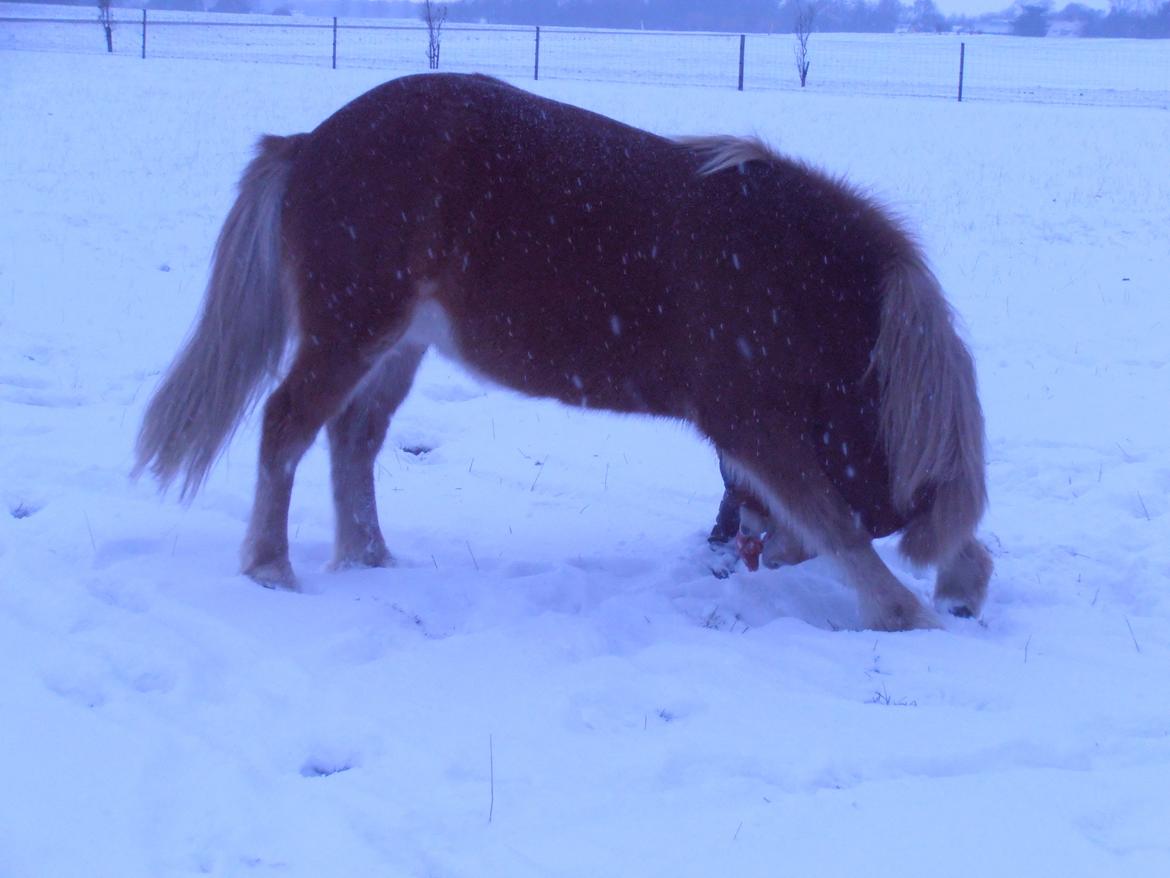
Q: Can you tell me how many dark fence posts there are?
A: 5